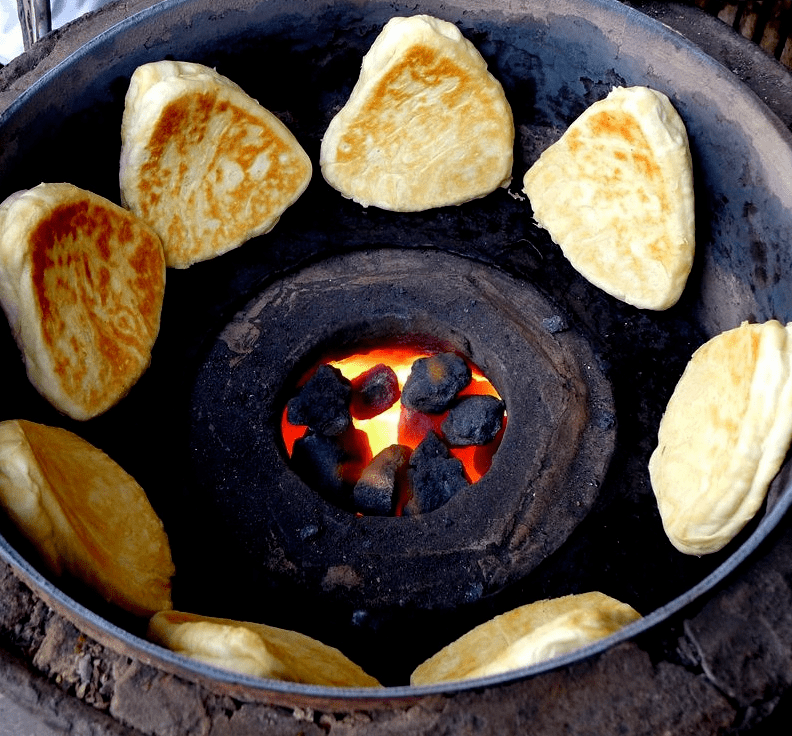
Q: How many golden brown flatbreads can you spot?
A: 8